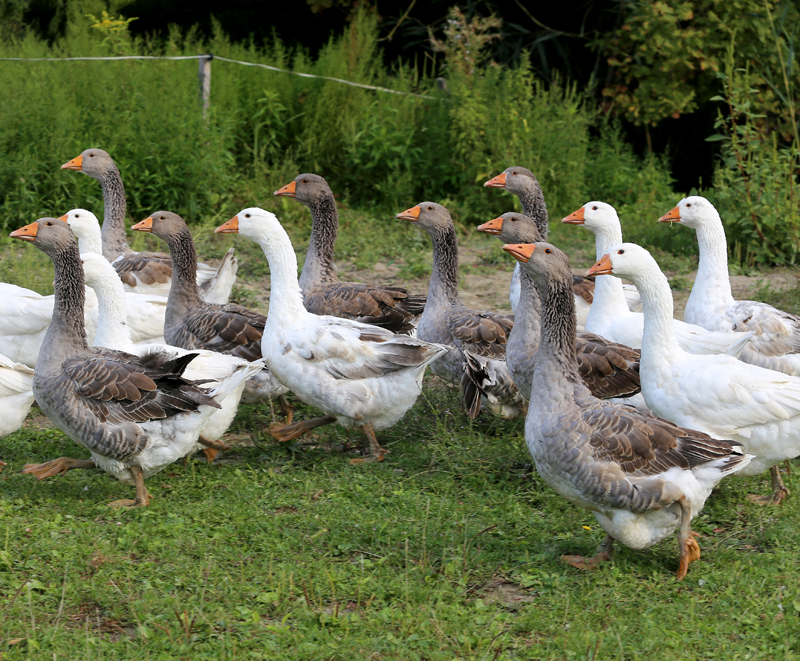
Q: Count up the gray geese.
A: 8